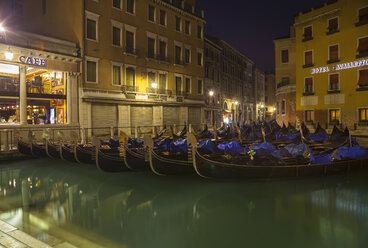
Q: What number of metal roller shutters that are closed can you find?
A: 4